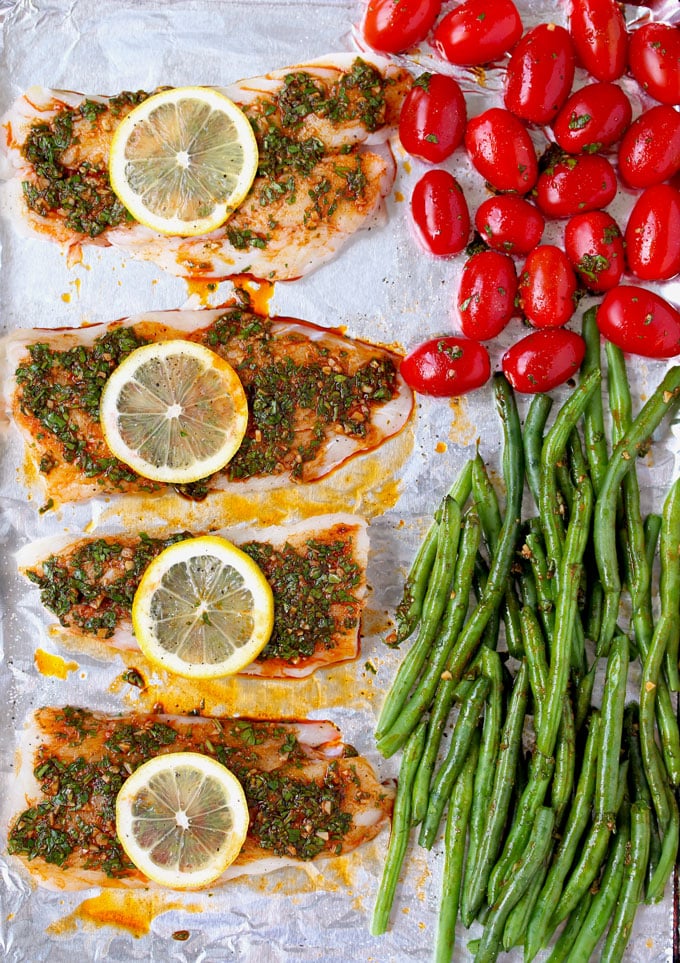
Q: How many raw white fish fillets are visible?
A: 4